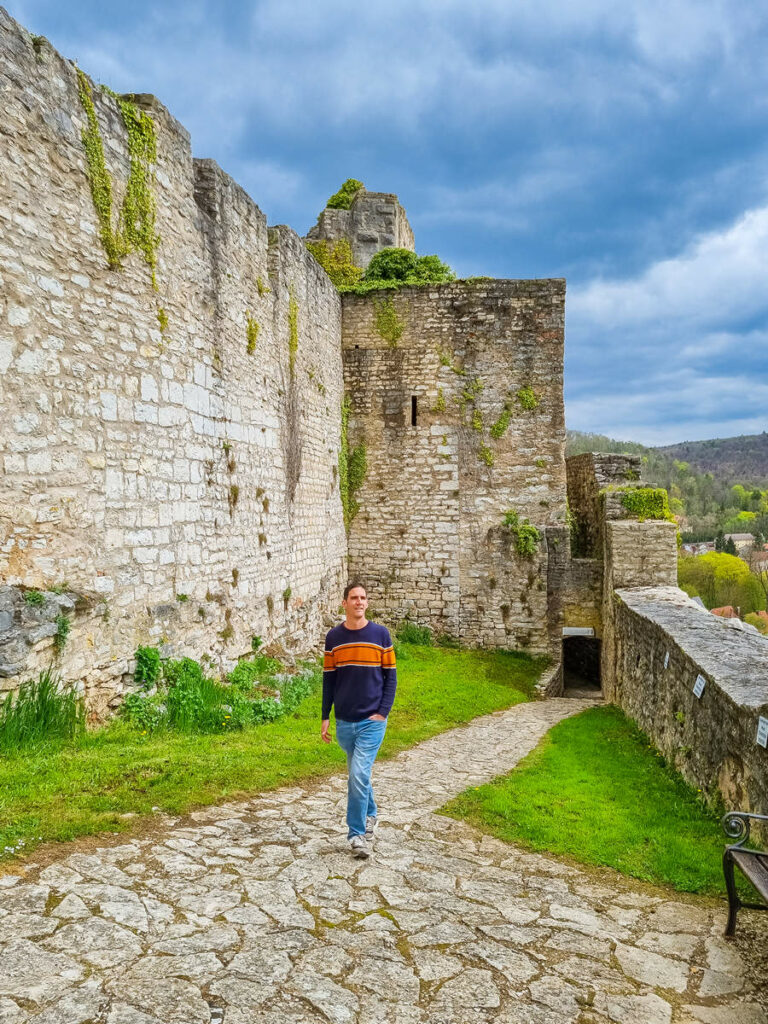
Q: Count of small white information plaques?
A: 3